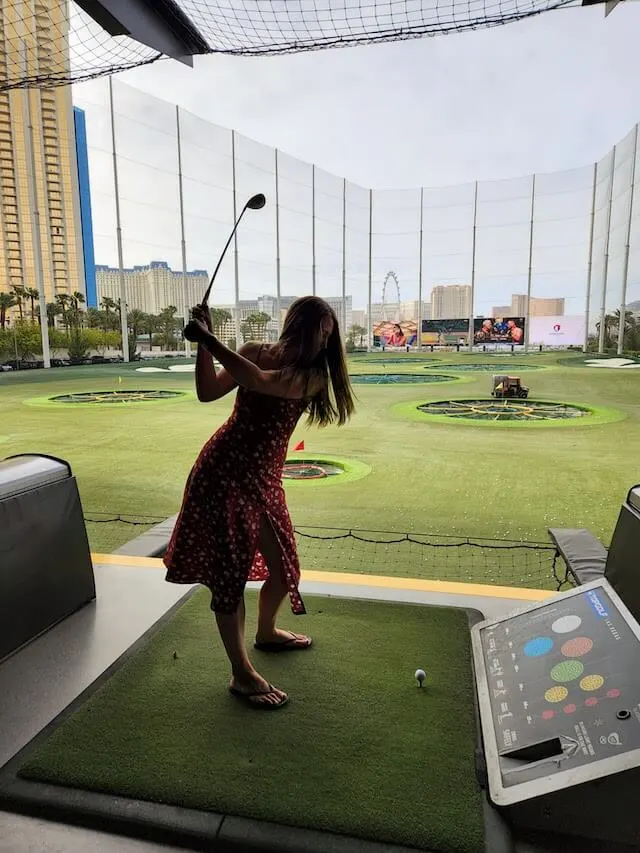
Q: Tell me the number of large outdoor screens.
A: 4